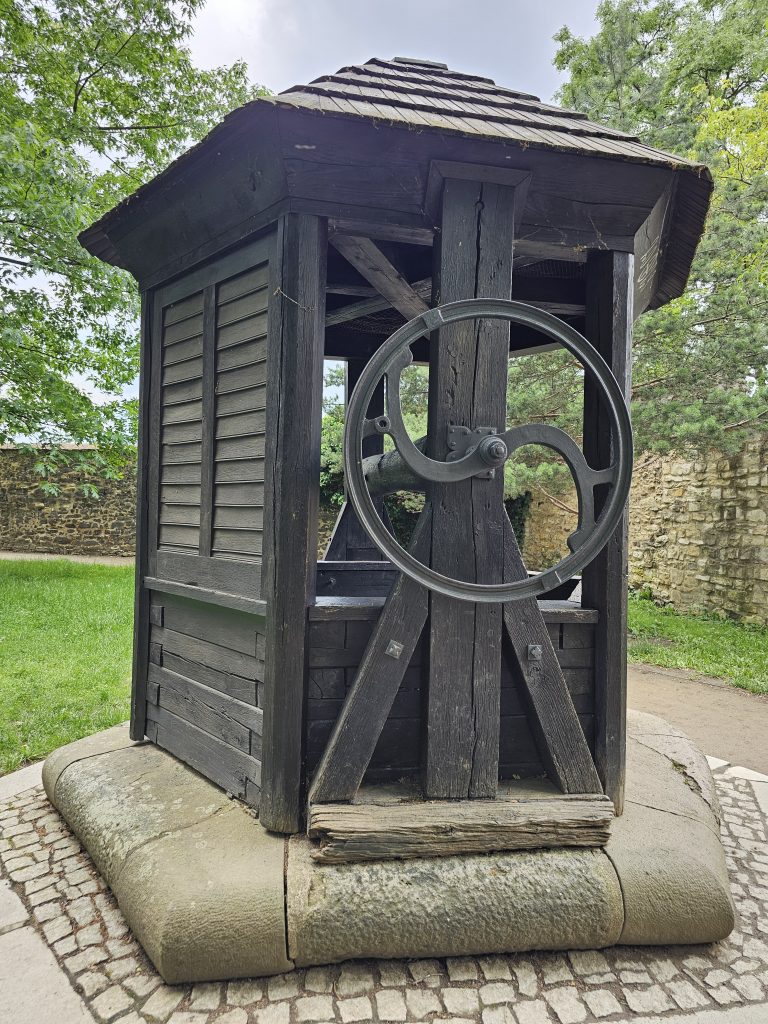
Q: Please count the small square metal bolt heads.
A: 2